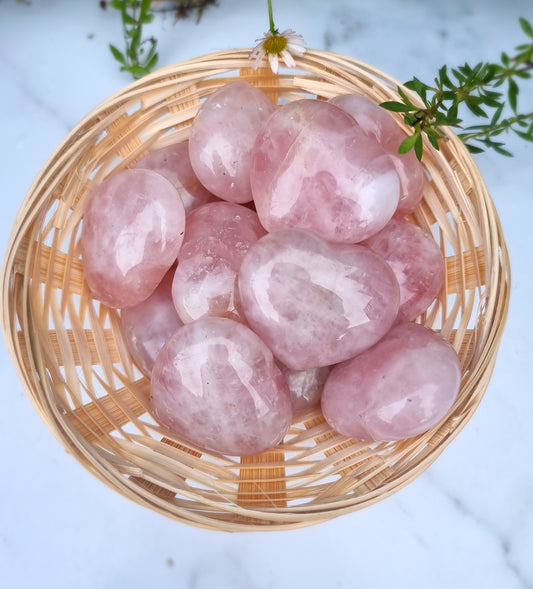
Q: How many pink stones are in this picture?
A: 12